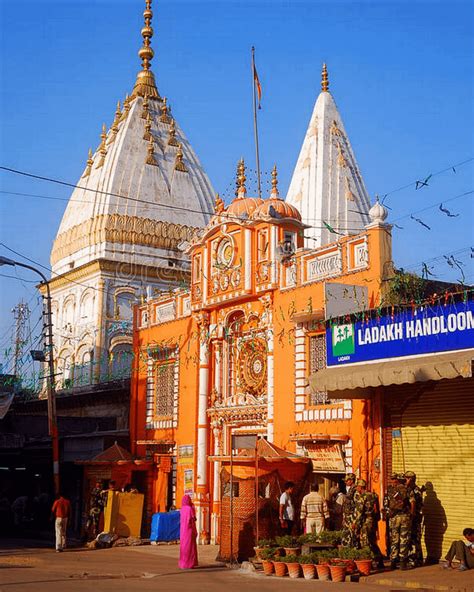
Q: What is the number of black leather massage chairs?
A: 0